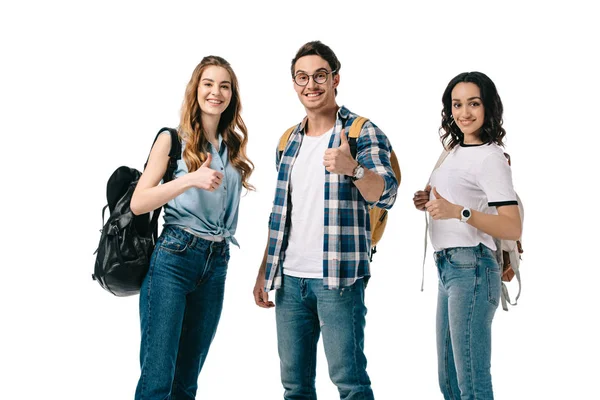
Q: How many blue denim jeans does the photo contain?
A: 3